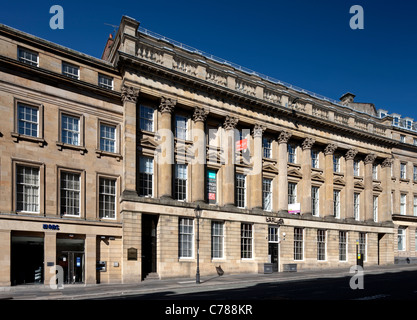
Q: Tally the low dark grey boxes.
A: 2